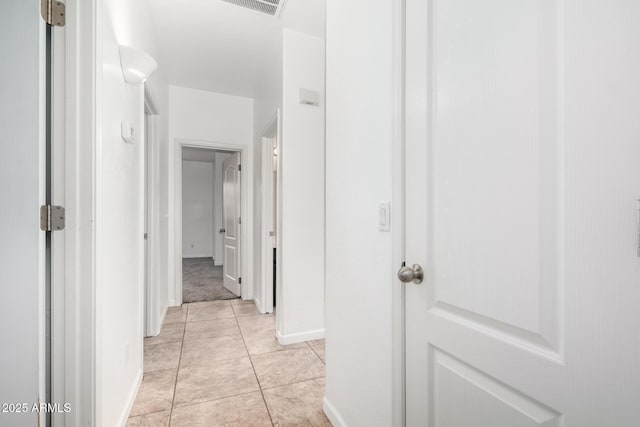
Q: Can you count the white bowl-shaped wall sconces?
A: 1